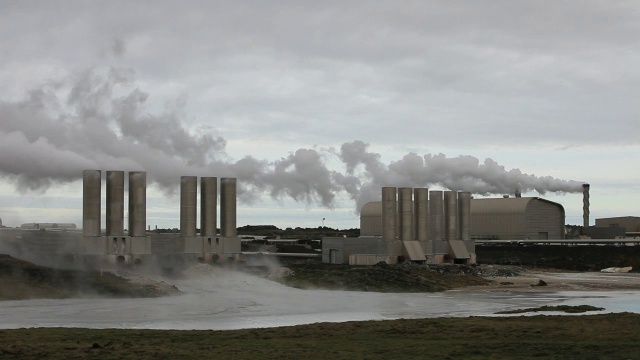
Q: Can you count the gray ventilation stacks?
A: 12